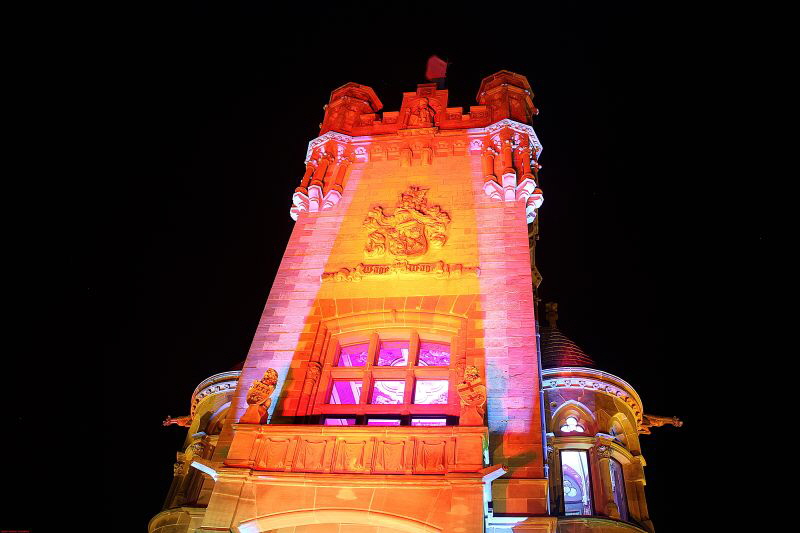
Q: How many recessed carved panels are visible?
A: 5